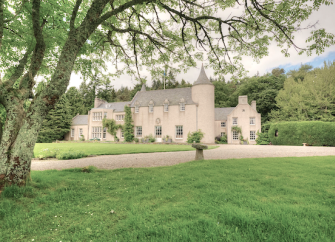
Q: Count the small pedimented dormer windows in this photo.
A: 4